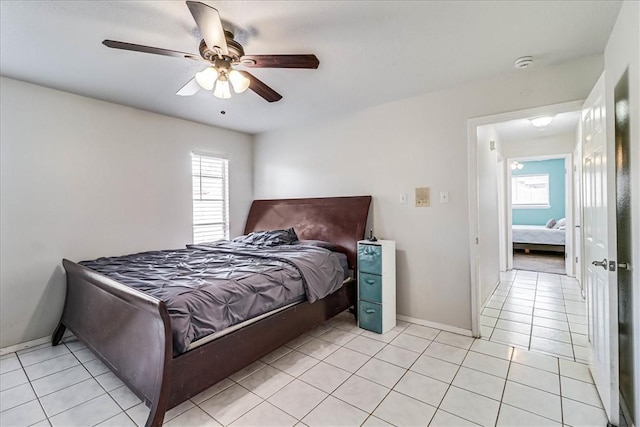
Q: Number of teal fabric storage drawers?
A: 3